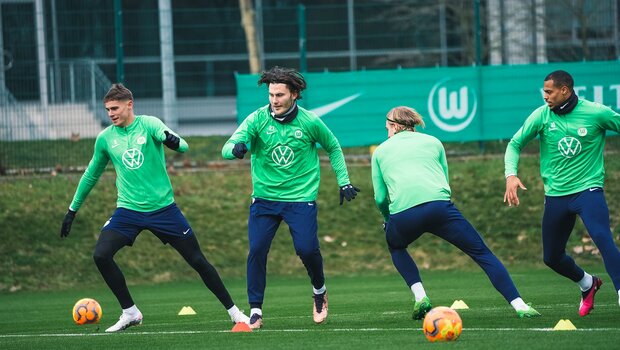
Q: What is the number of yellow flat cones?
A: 3